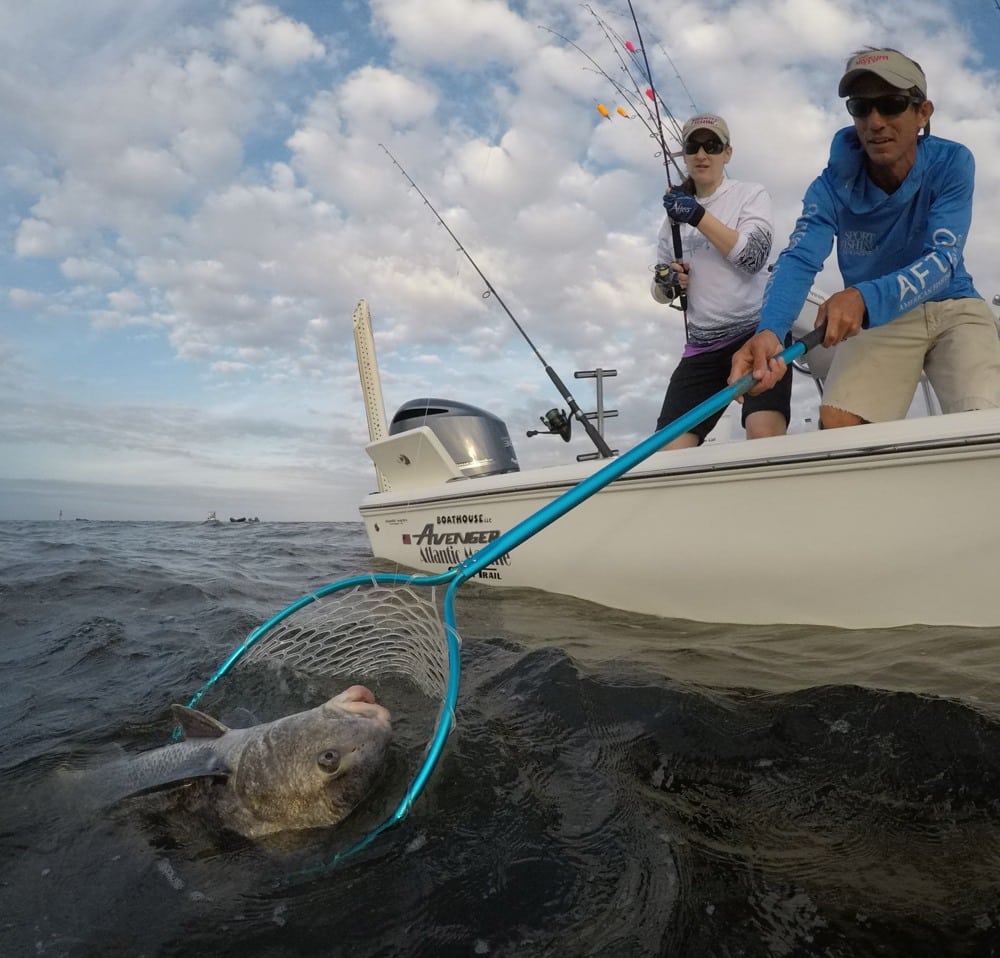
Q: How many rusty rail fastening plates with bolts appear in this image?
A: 0